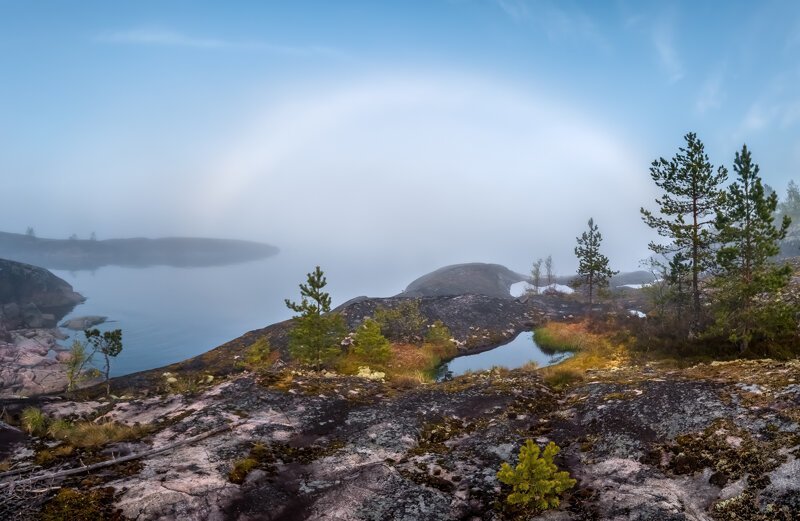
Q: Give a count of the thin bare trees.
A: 2